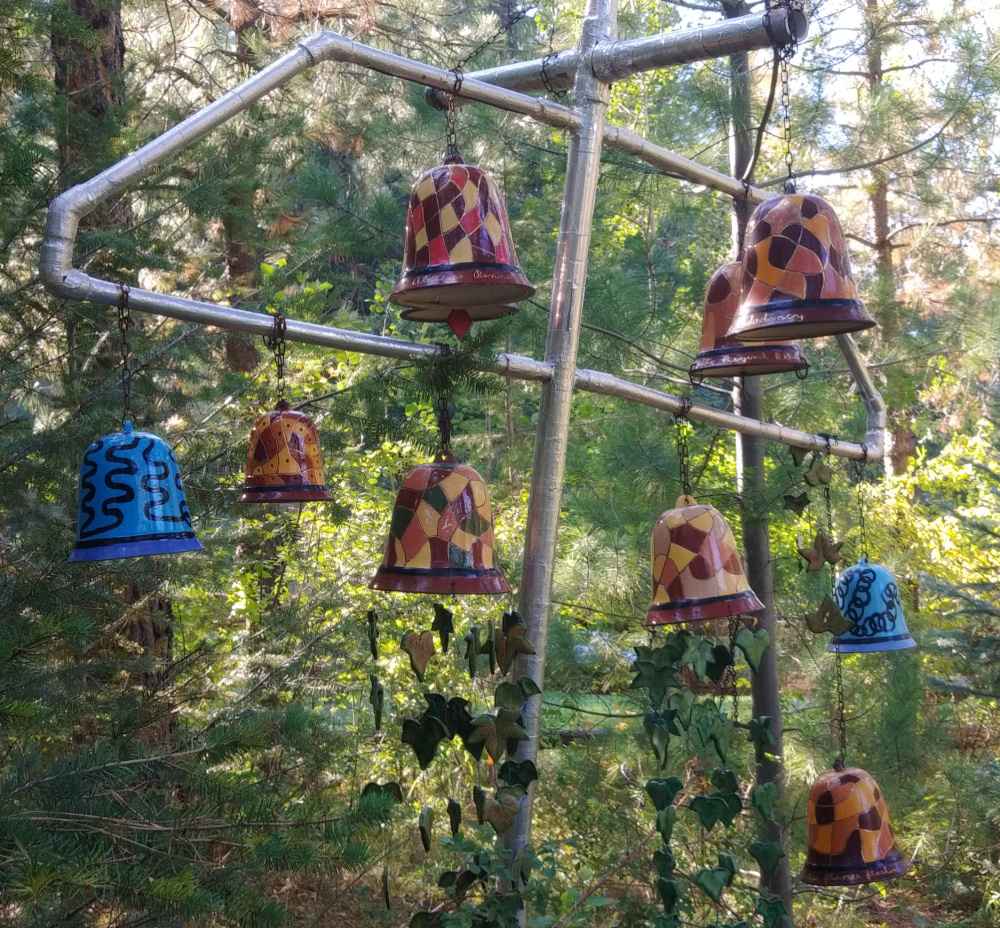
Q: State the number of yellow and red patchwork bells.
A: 7